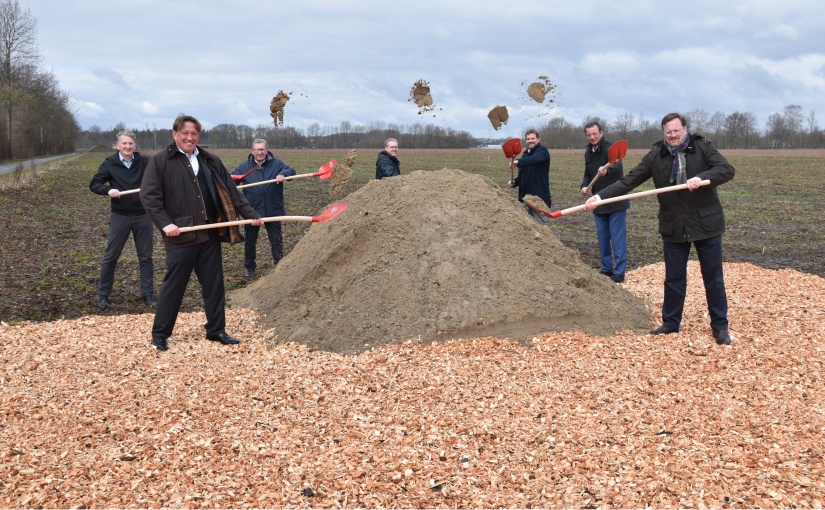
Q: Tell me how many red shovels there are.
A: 6